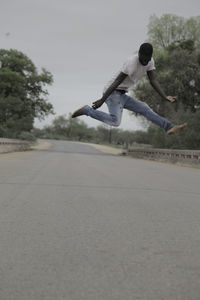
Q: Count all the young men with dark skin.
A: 1